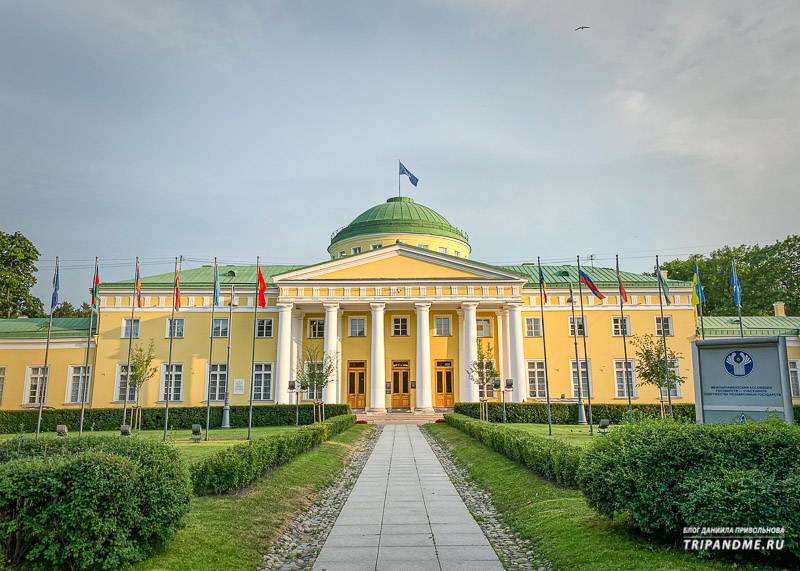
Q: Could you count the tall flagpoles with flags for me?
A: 12